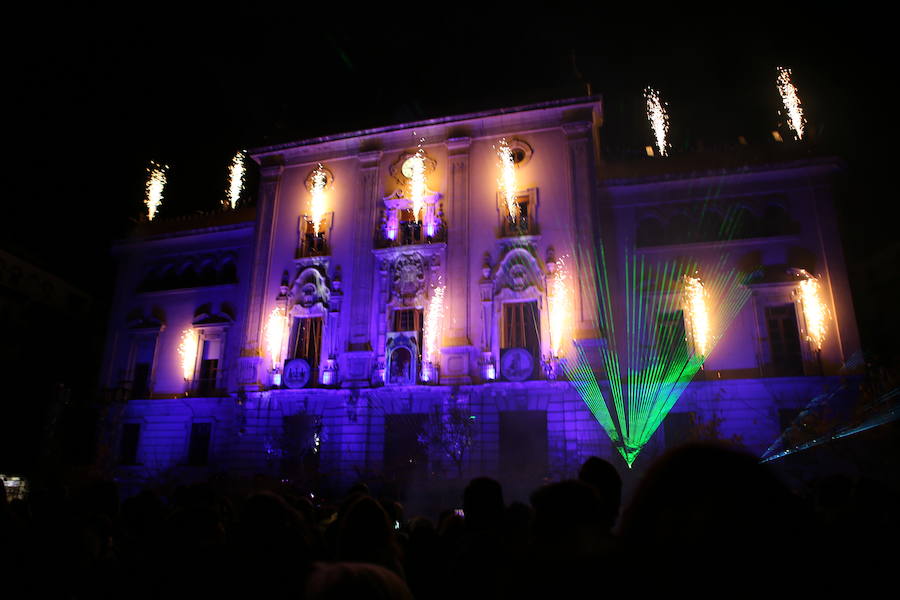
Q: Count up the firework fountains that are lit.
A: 13